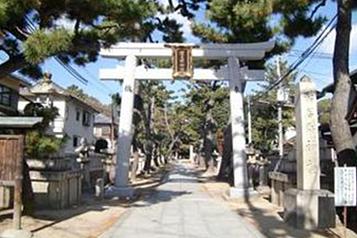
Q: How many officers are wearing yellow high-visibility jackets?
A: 0